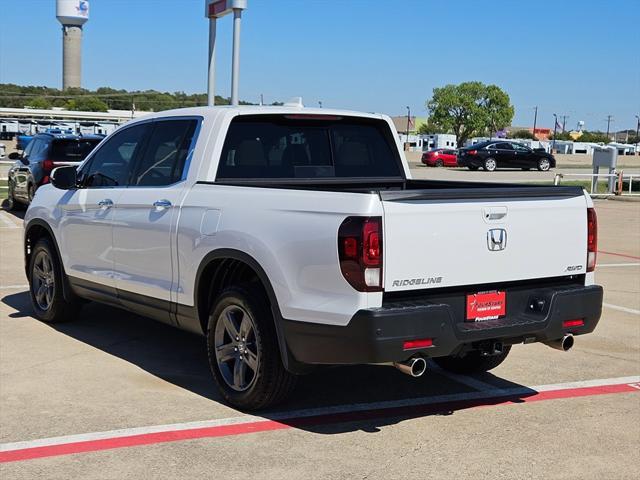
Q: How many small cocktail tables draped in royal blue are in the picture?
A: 0